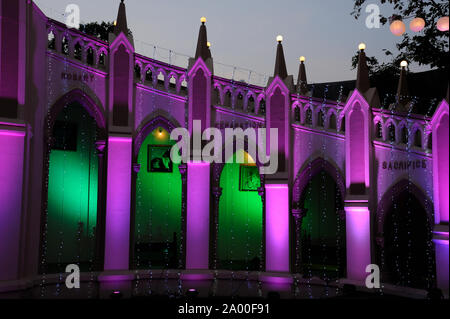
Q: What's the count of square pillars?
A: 6